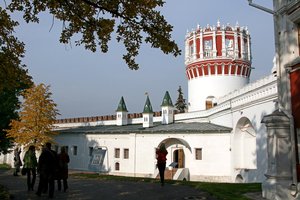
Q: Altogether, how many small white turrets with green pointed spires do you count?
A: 3